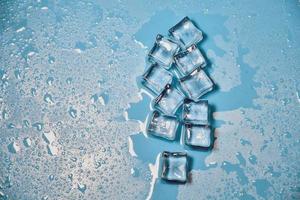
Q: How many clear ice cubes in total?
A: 10